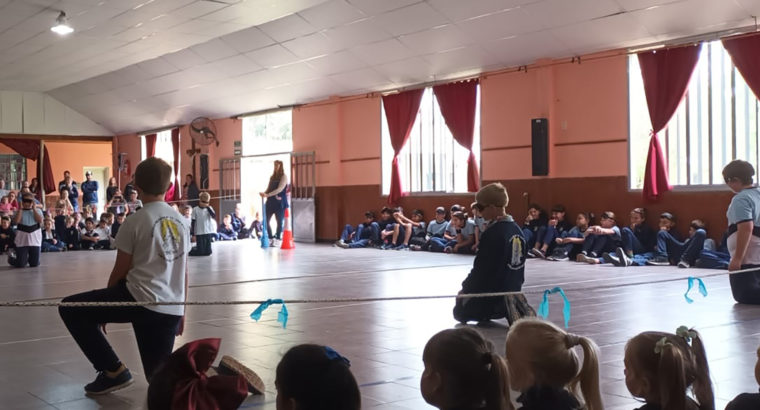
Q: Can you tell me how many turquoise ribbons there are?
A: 3